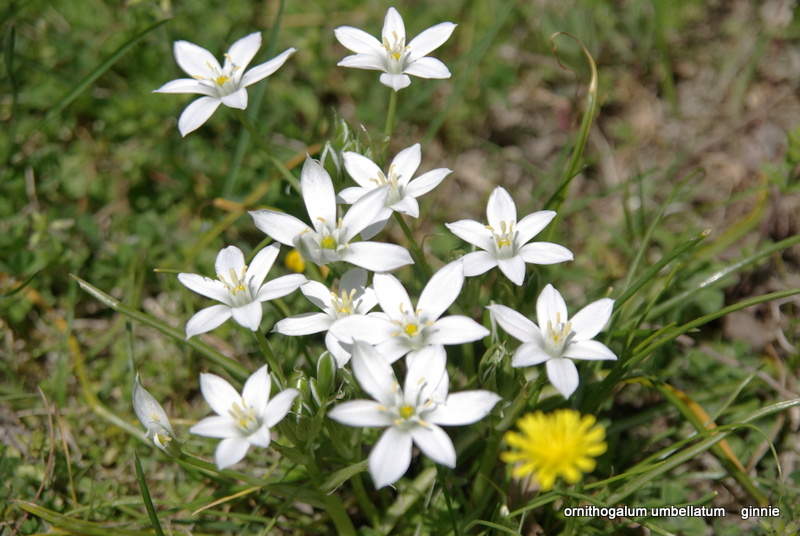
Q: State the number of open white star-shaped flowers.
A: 11